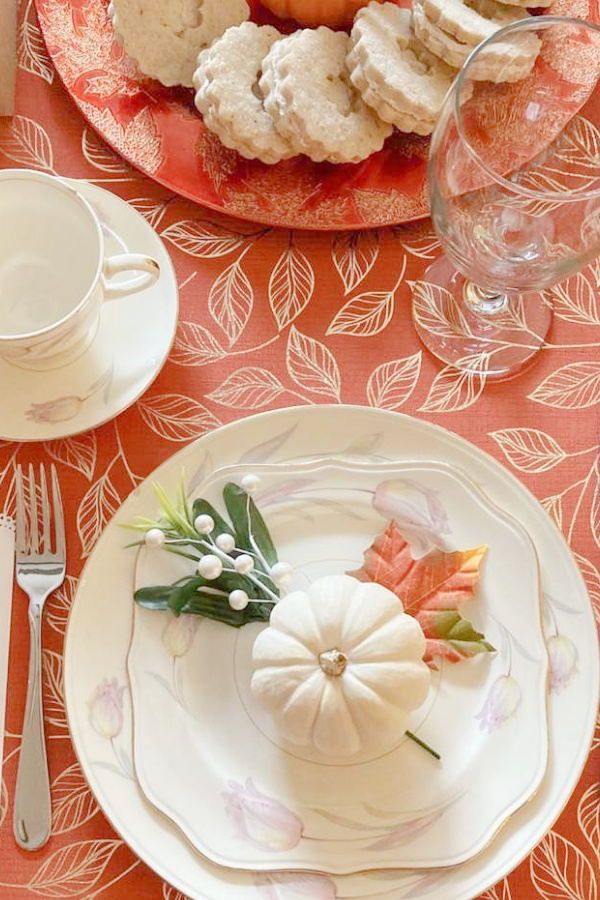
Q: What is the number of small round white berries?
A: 8